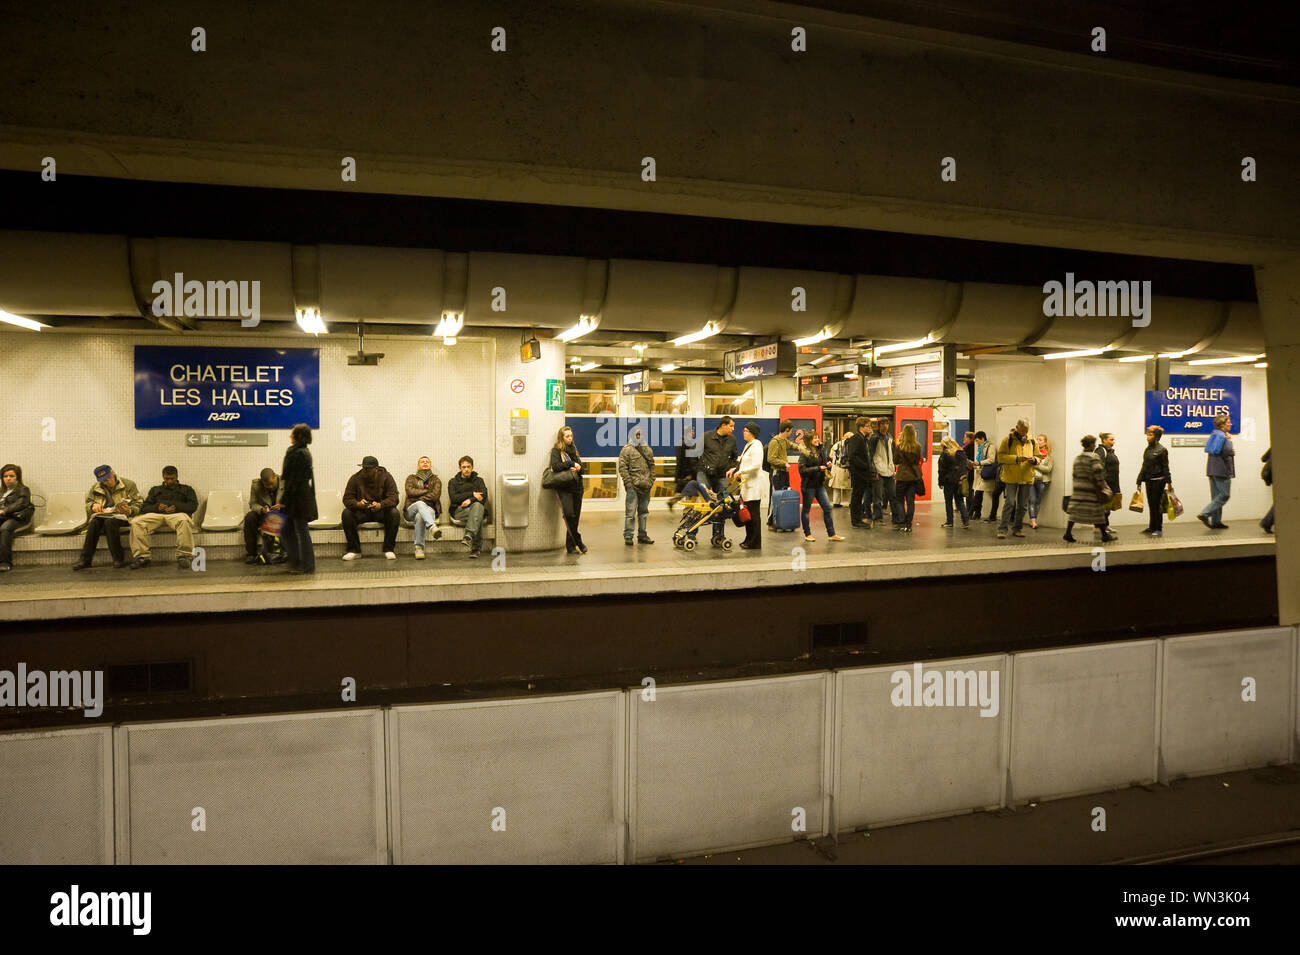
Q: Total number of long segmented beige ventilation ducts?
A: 1